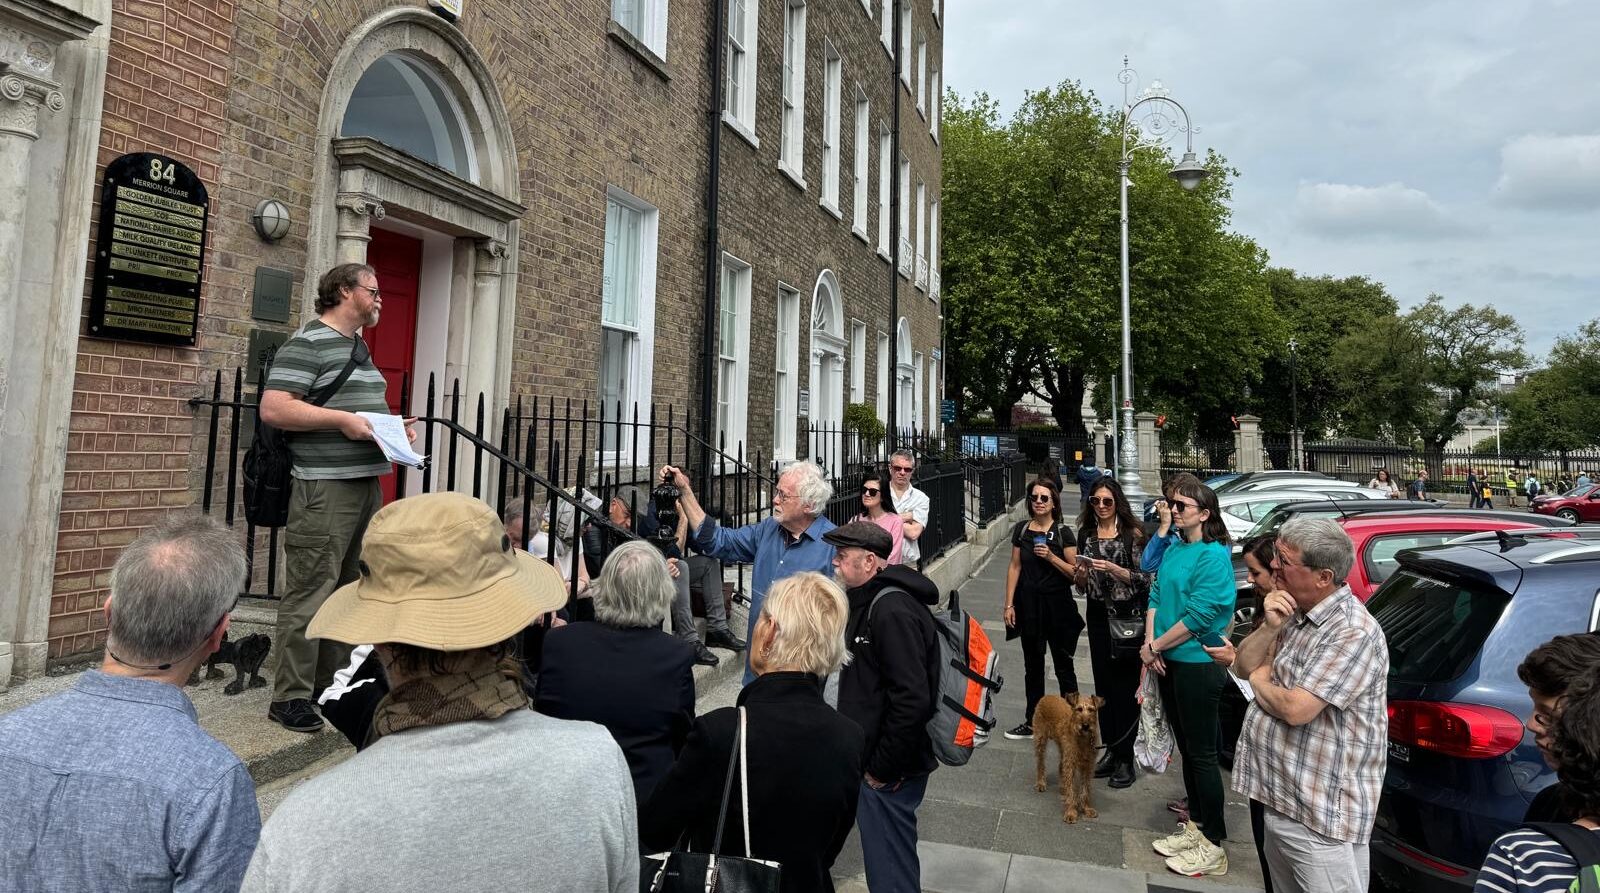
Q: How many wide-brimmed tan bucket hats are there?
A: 1